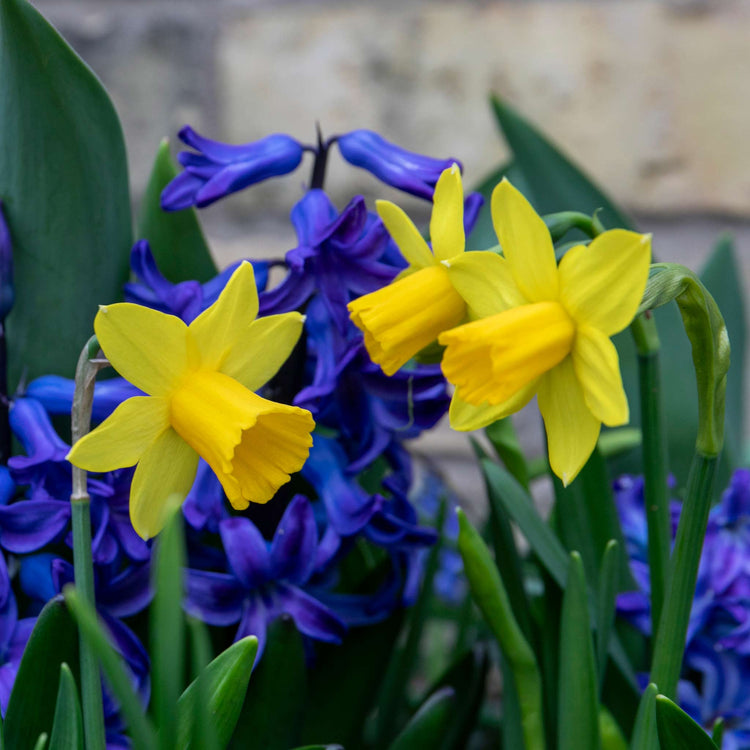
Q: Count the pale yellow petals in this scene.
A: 13